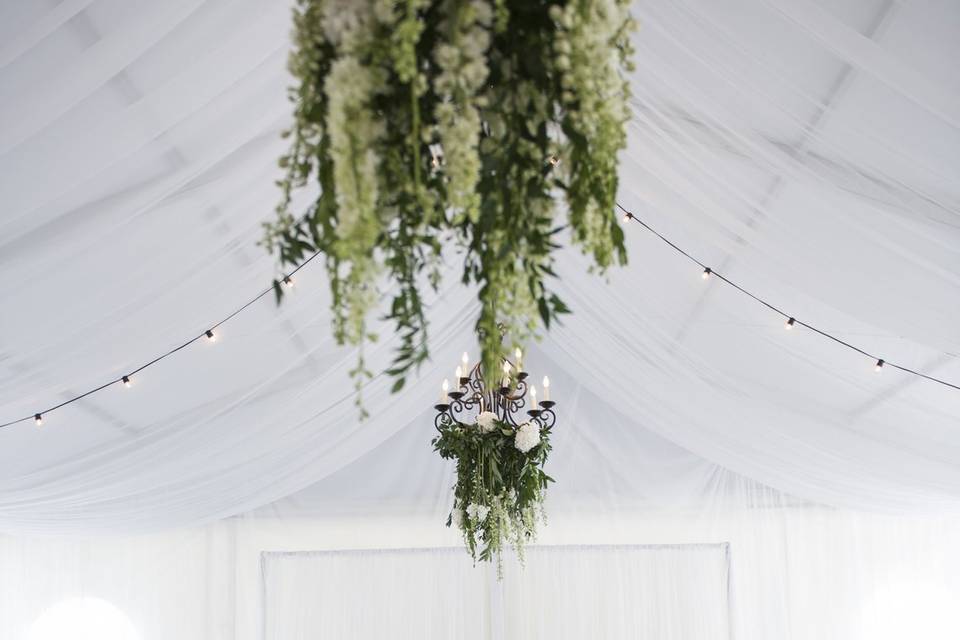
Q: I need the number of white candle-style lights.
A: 7